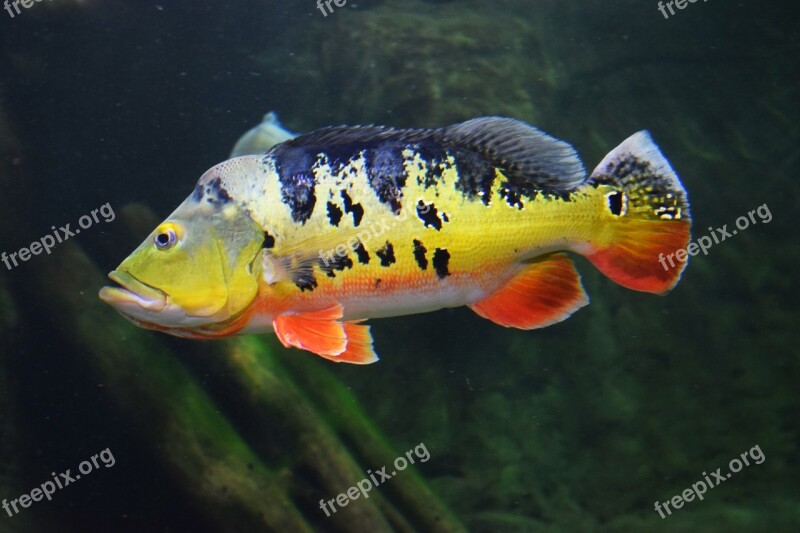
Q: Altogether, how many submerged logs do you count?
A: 3